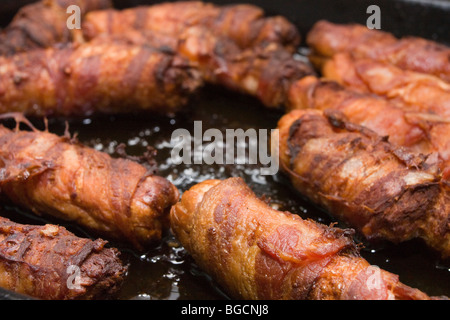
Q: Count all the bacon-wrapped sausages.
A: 11